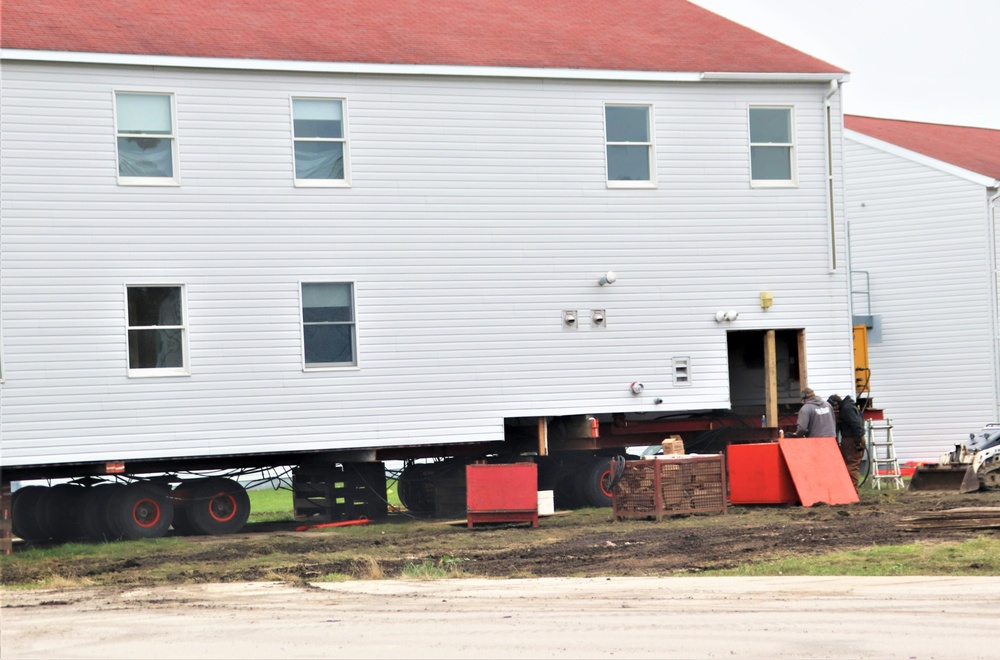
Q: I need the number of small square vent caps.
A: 2